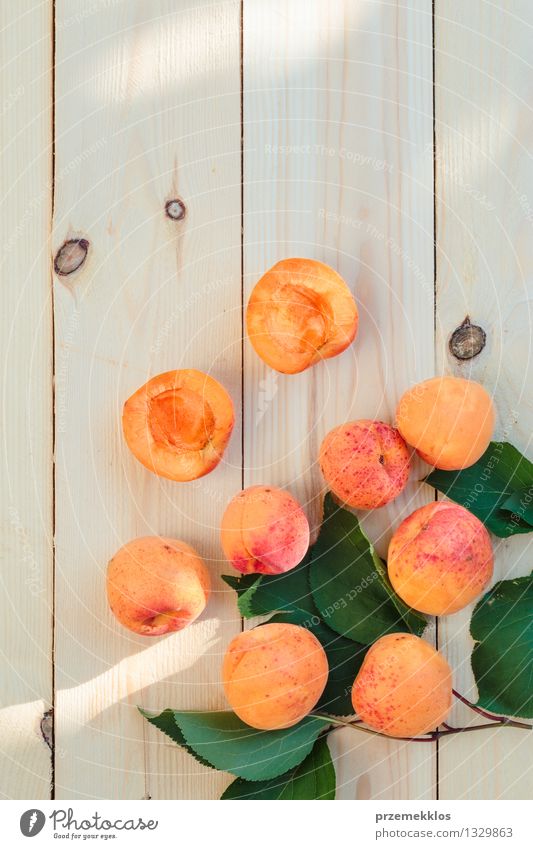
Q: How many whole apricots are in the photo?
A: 7